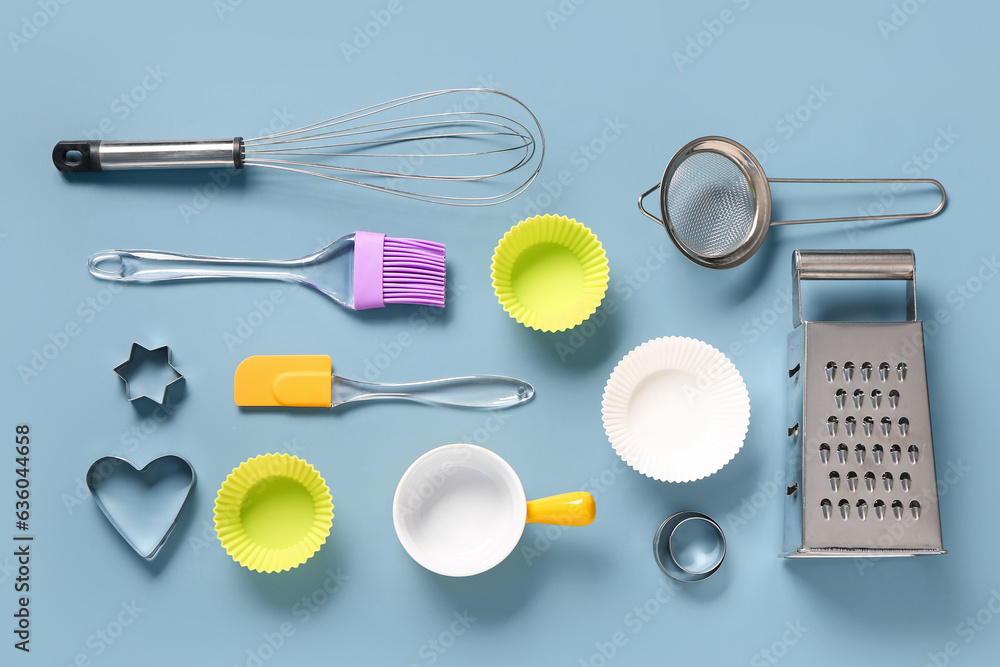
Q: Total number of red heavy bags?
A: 0